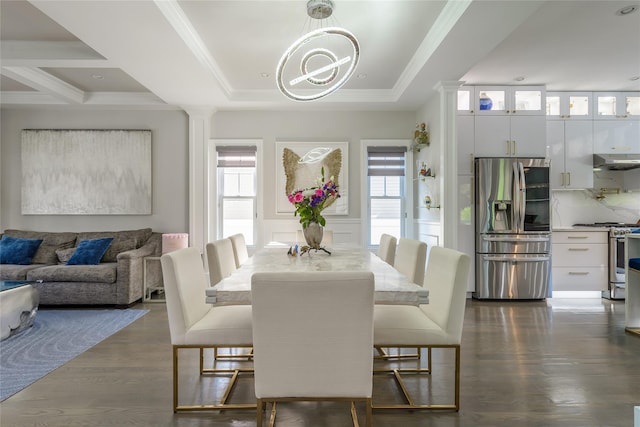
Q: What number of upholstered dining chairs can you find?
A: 8